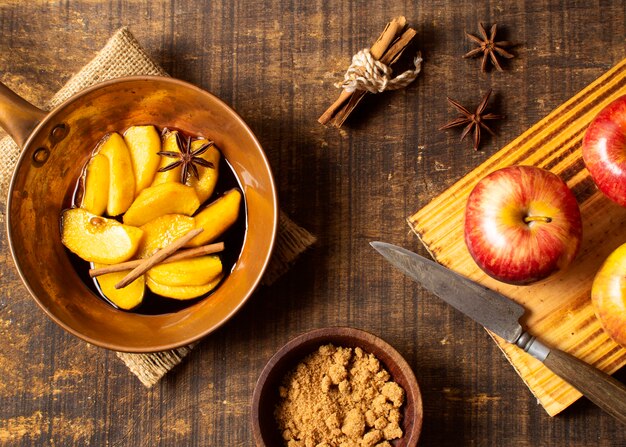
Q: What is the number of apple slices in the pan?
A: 12